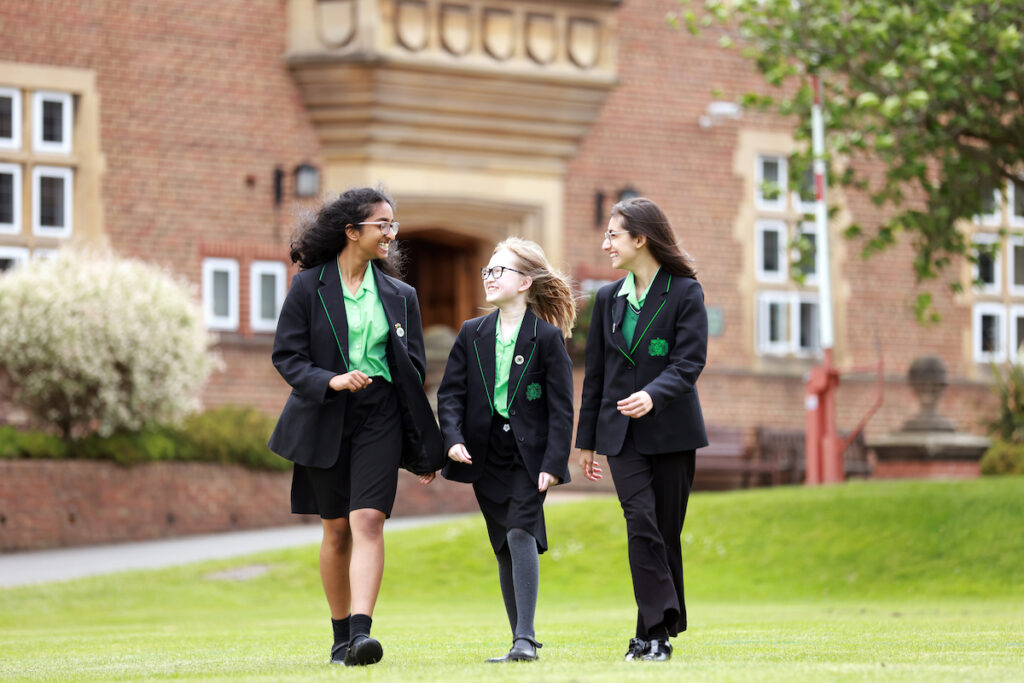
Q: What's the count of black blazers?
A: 3